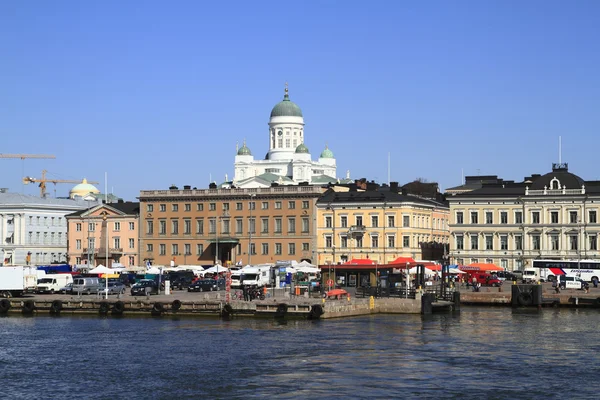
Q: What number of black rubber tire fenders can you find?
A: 11